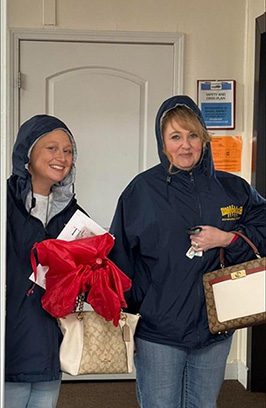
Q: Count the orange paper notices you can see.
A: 1